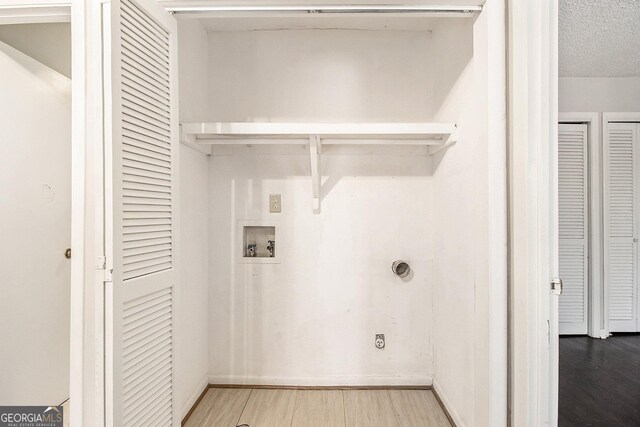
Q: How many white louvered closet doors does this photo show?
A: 3